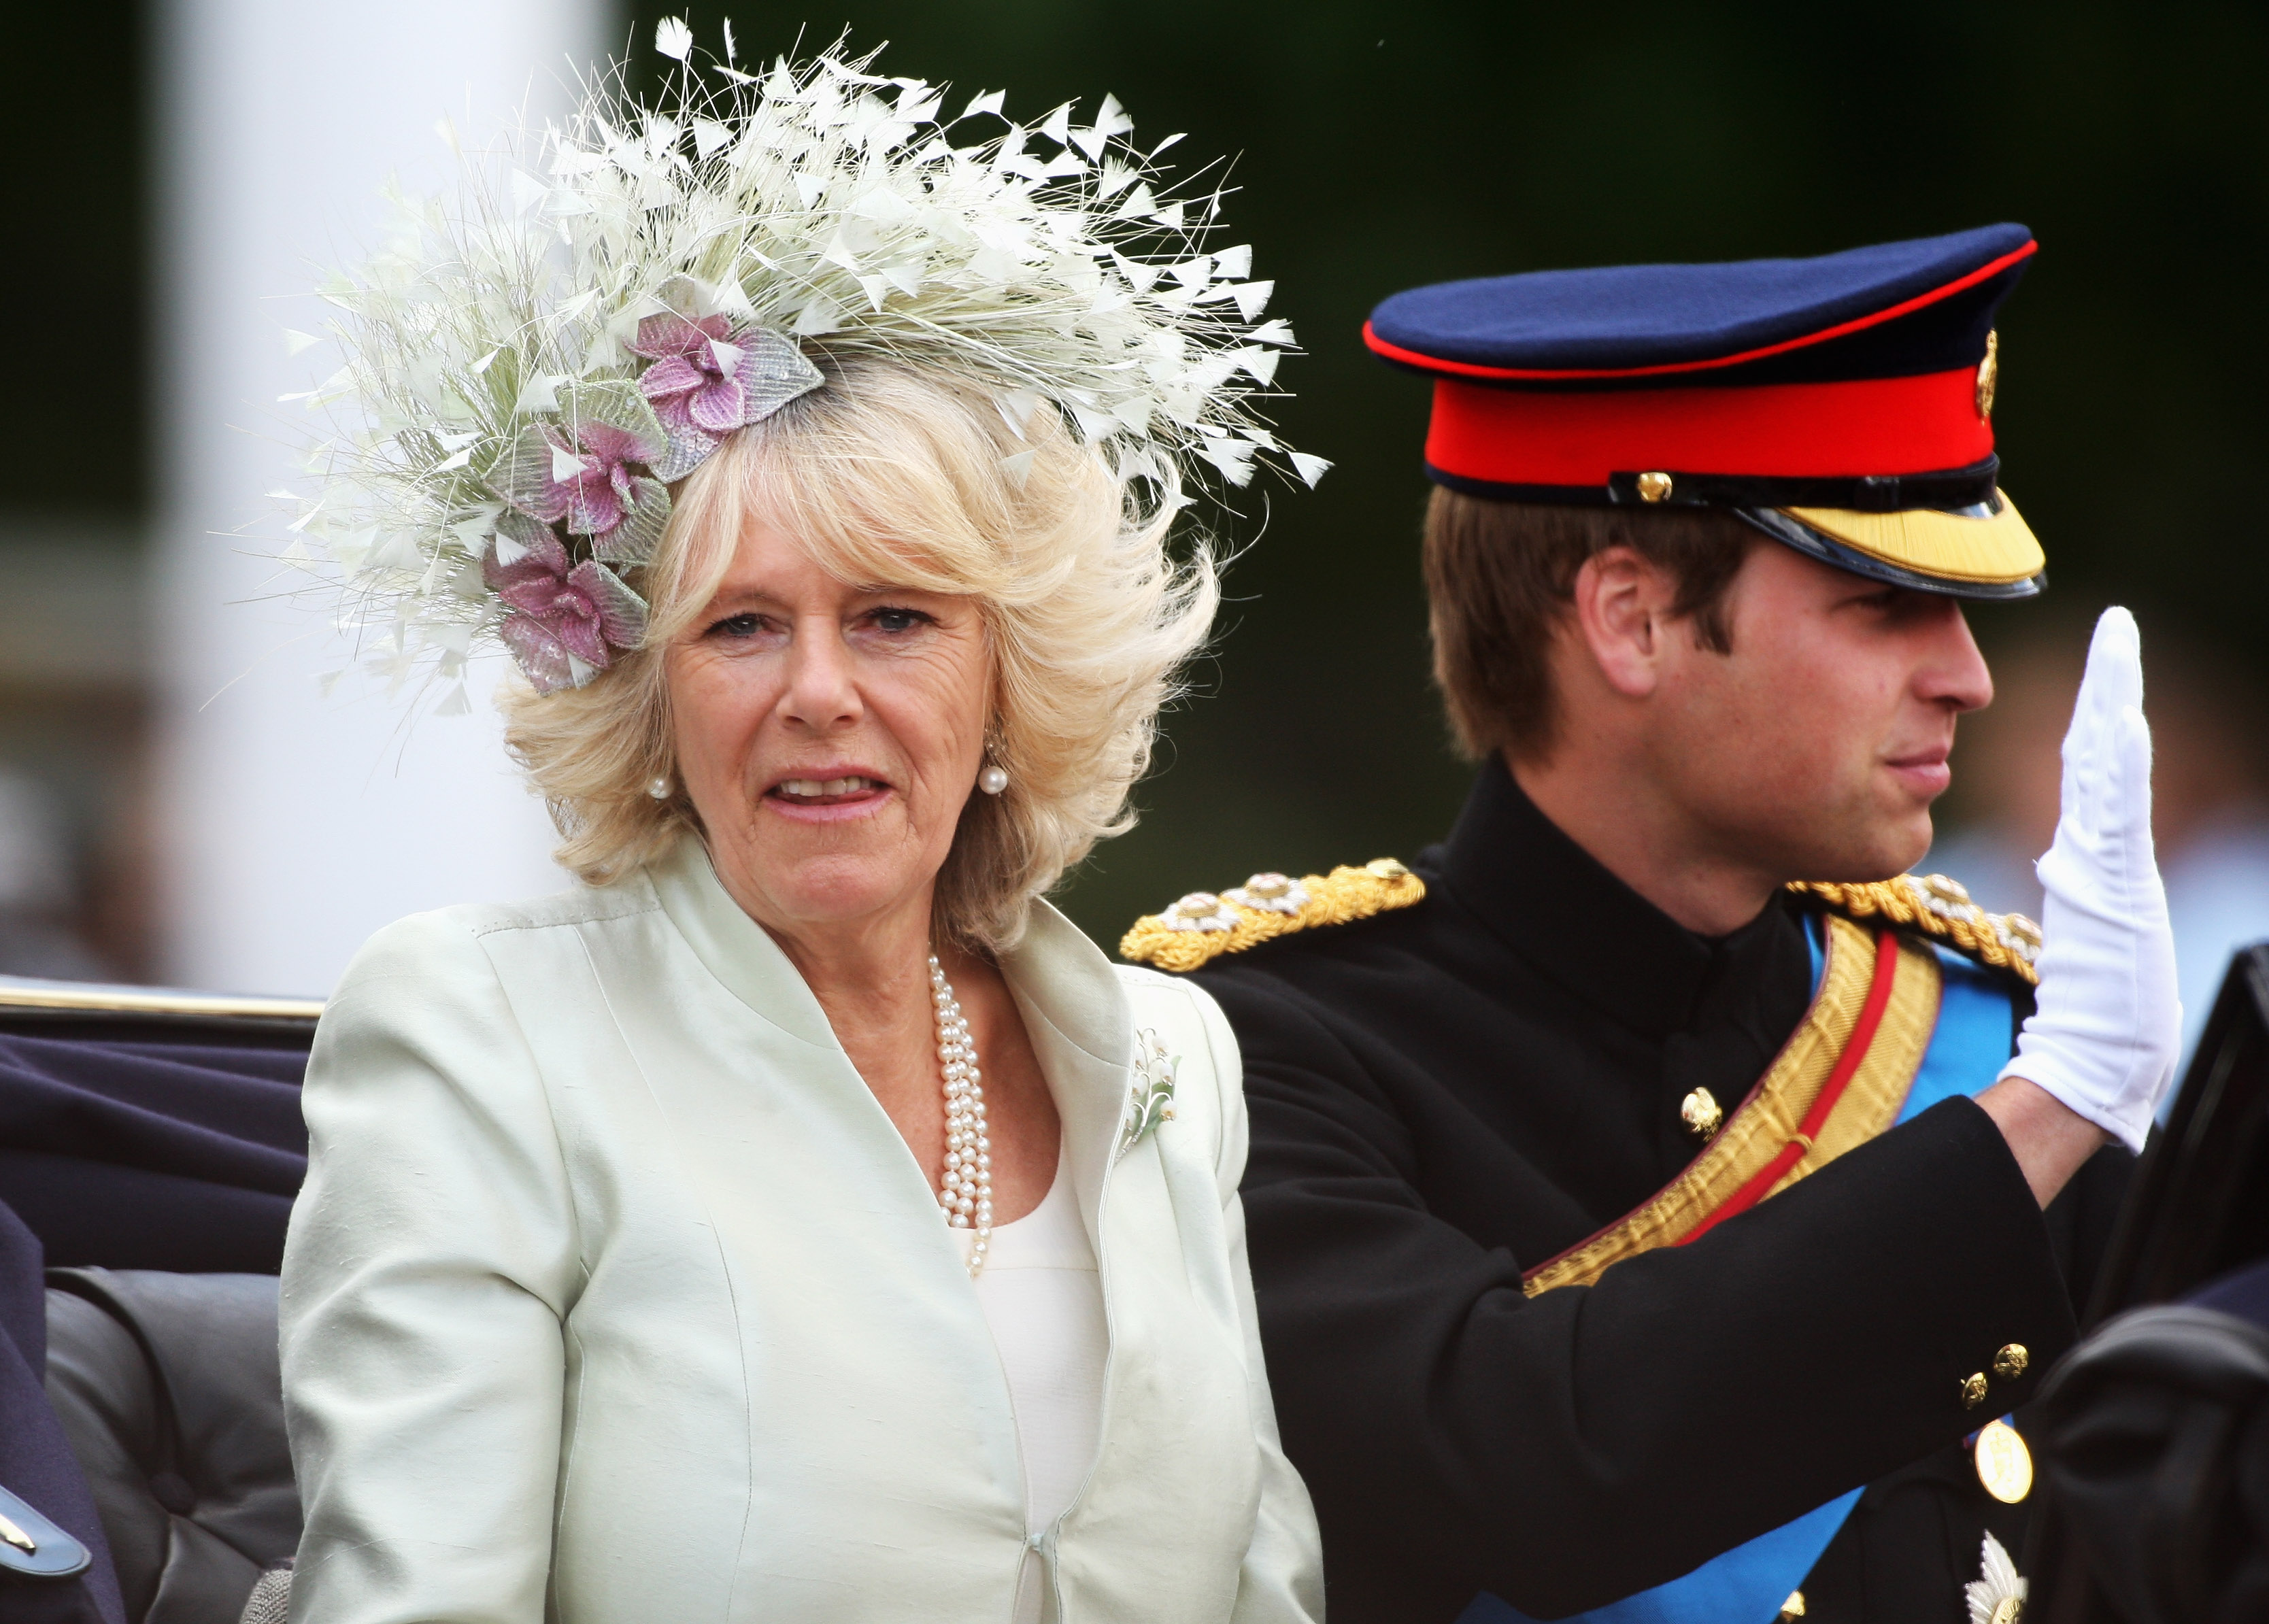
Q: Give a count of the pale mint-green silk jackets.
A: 1